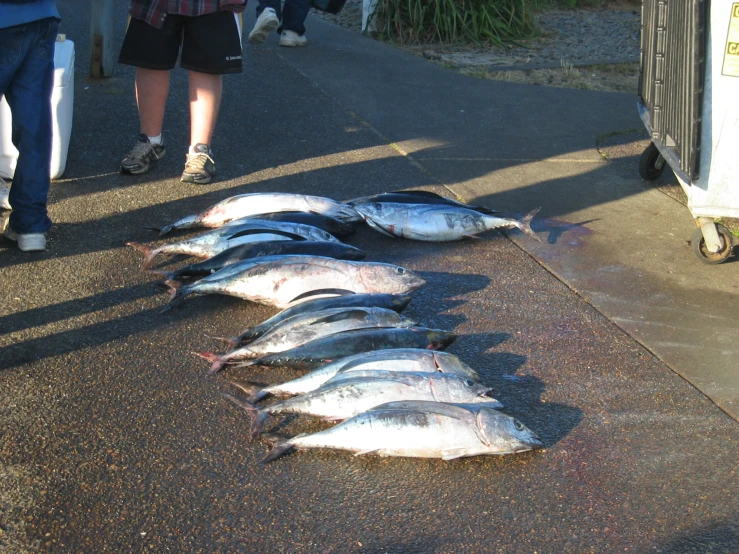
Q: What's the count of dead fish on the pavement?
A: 13